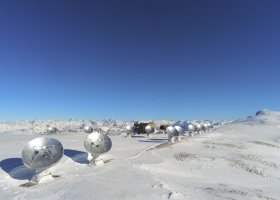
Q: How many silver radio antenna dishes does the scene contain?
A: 12